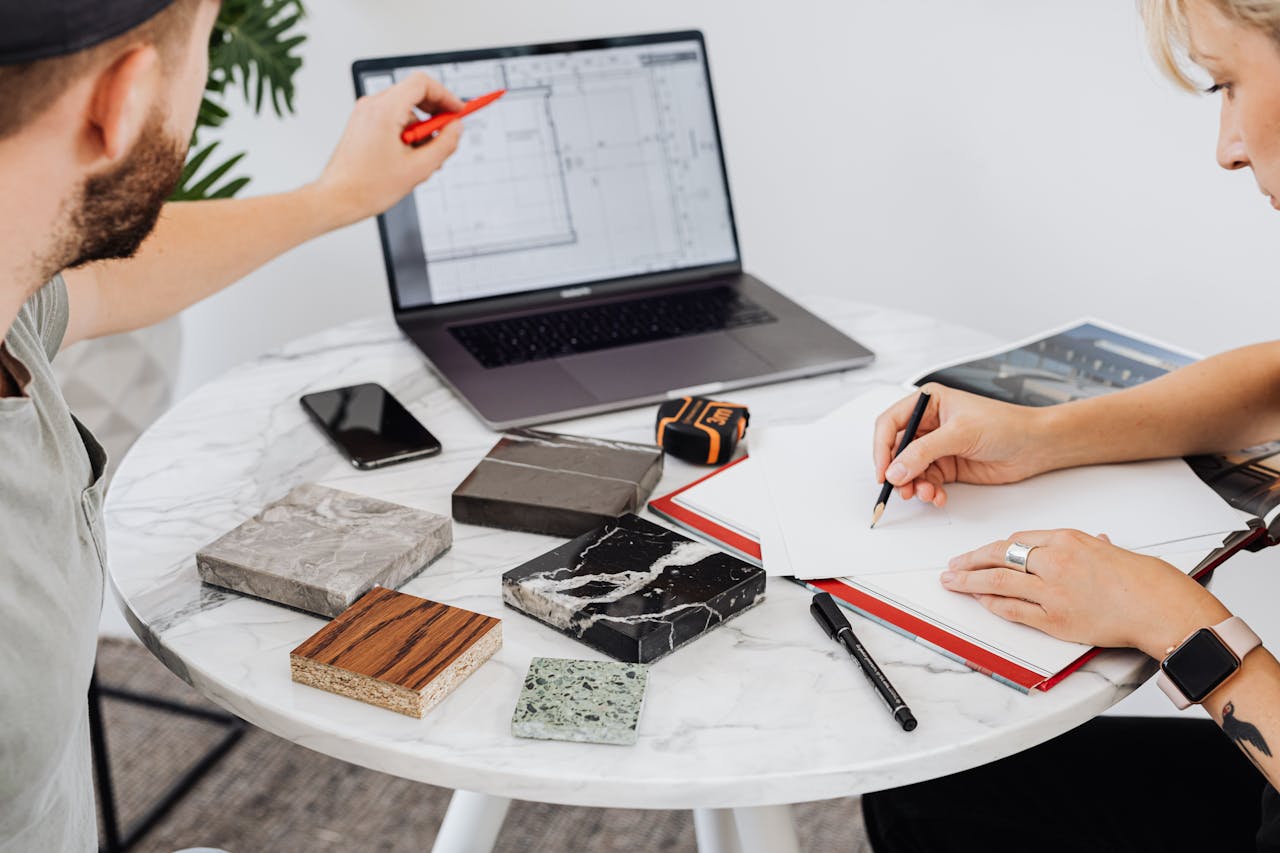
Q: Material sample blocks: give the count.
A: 5